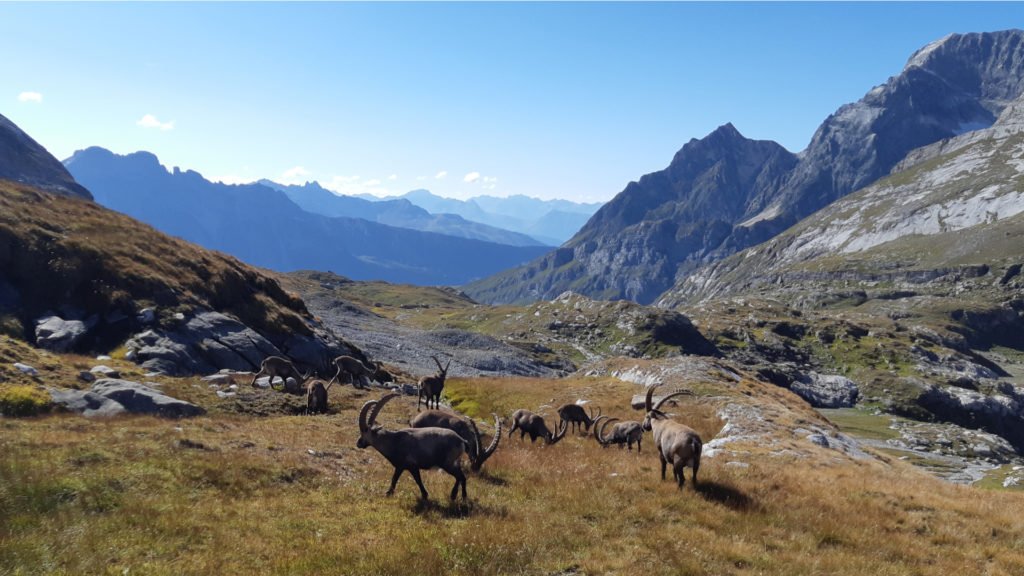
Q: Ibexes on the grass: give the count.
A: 10